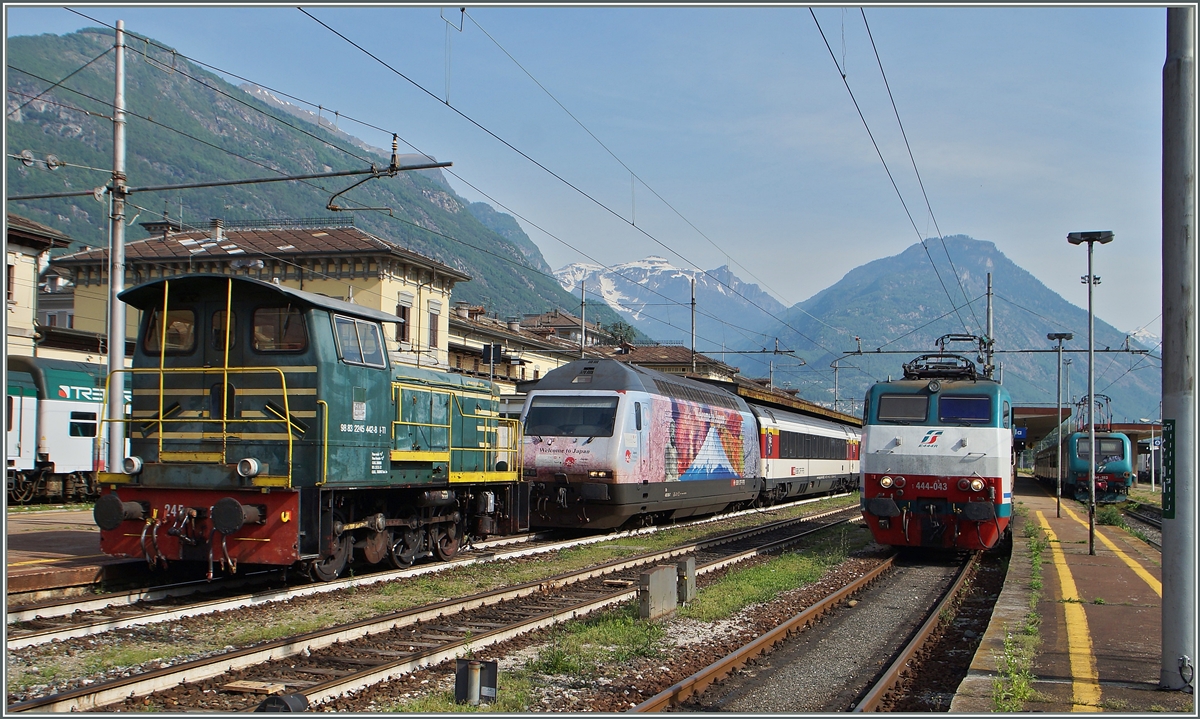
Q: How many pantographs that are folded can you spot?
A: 1